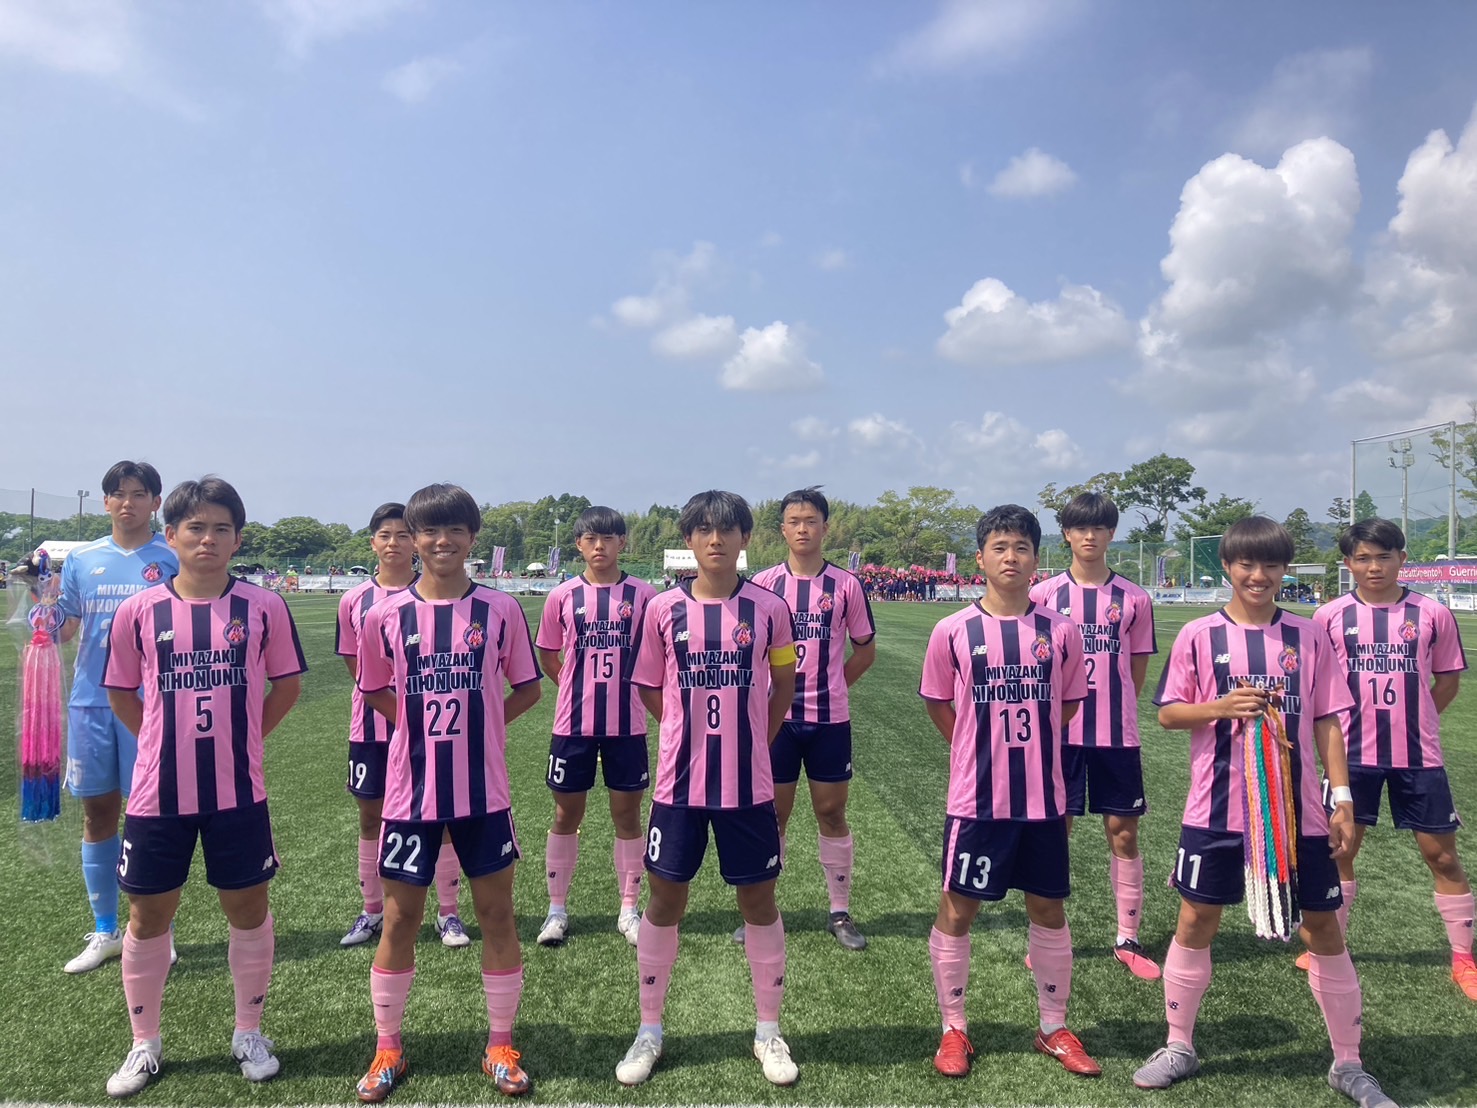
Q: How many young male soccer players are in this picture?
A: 11